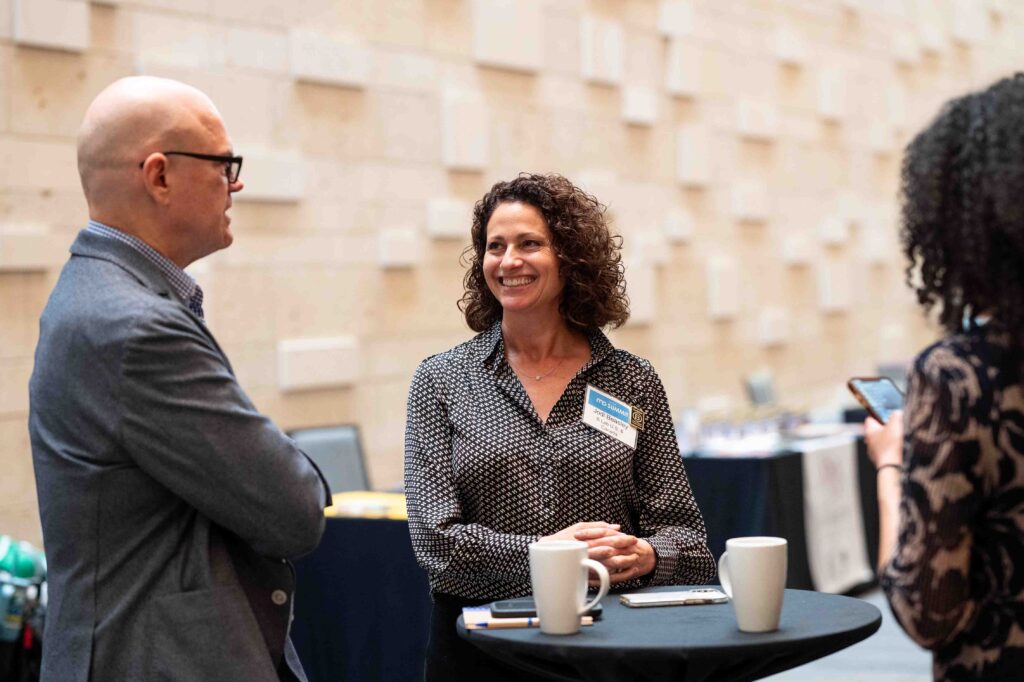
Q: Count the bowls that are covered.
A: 0